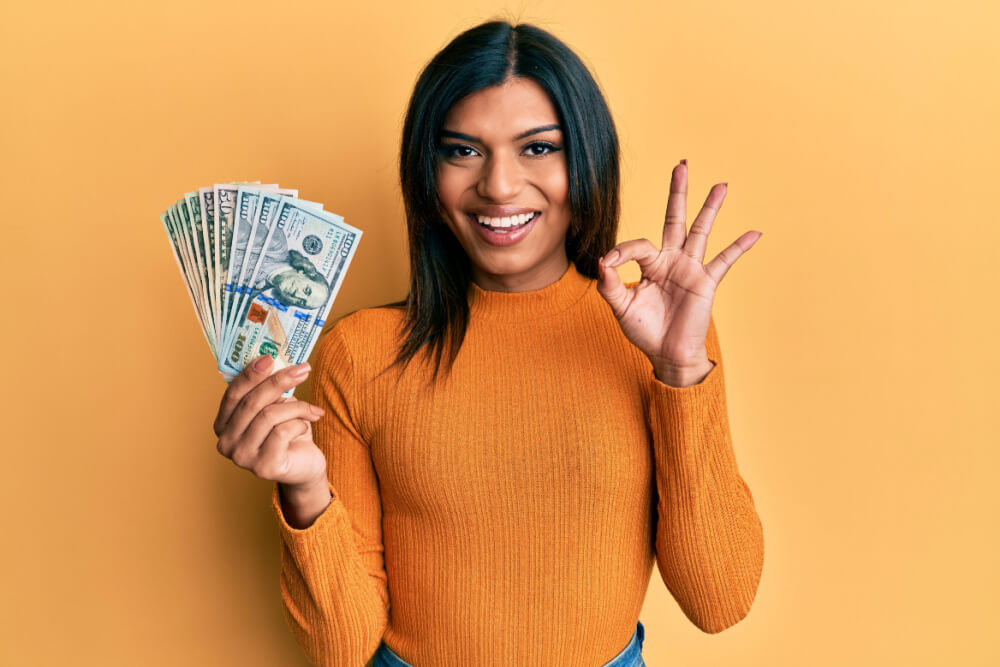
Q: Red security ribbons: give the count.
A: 0